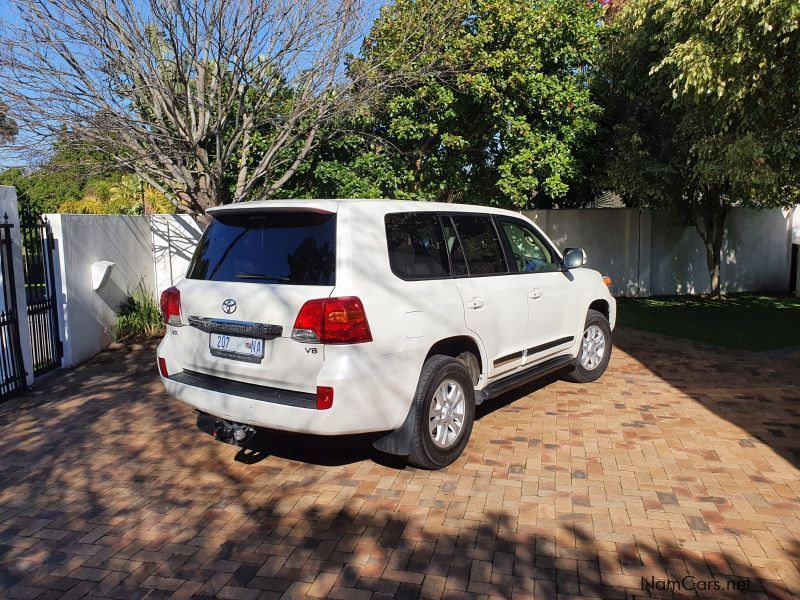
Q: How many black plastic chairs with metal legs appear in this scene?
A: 0